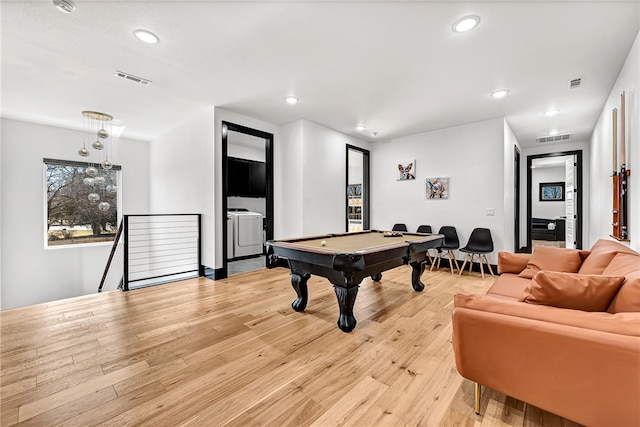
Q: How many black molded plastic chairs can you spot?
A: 4